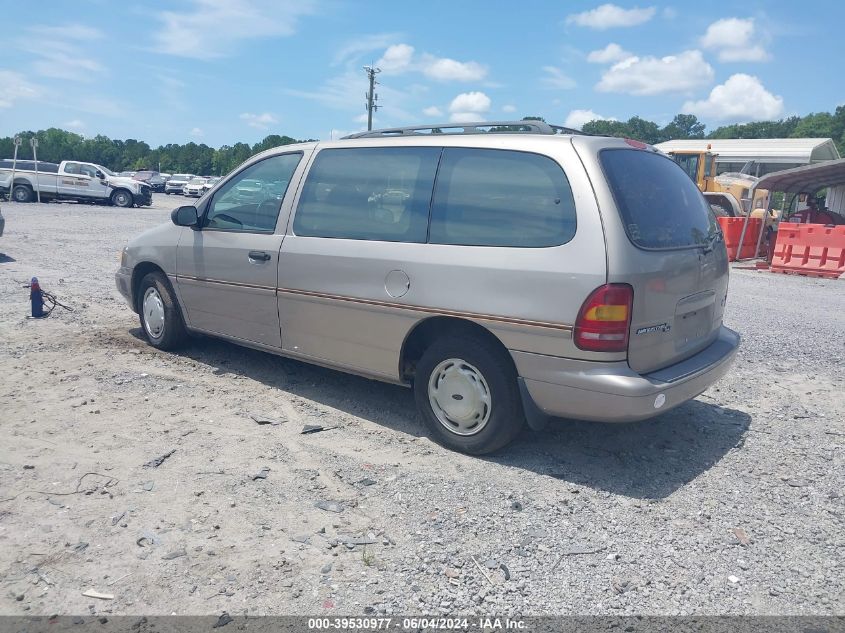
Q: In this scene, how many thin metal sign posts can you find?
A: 2